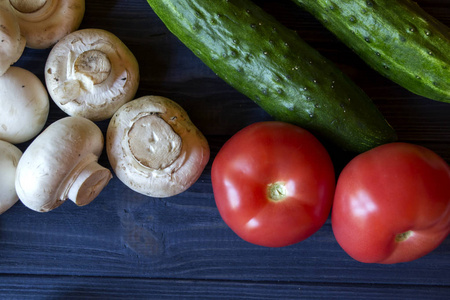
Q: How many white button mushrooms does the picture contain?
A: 7